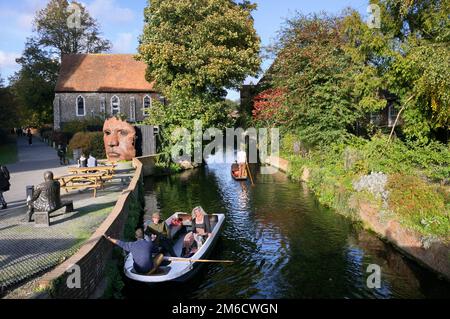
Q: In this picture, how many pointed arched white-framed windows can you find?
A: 3